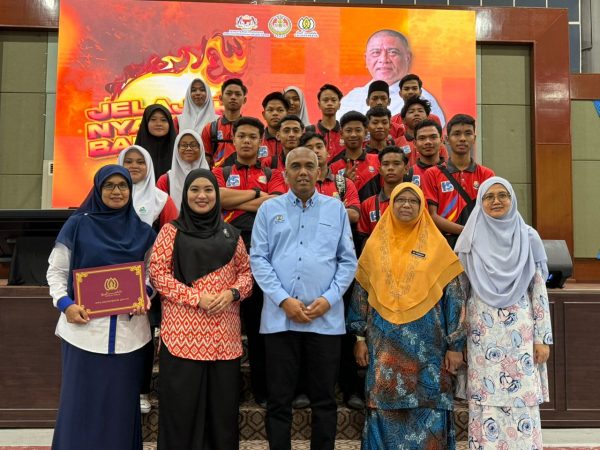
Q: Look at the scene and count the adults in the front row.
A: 5